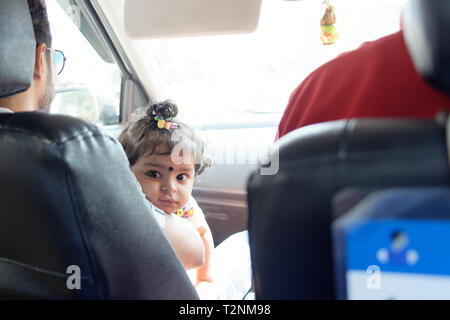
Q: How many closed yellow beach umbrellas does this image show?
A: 0